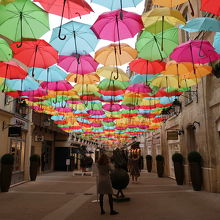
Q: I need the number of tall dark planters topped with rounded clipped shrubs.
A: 6